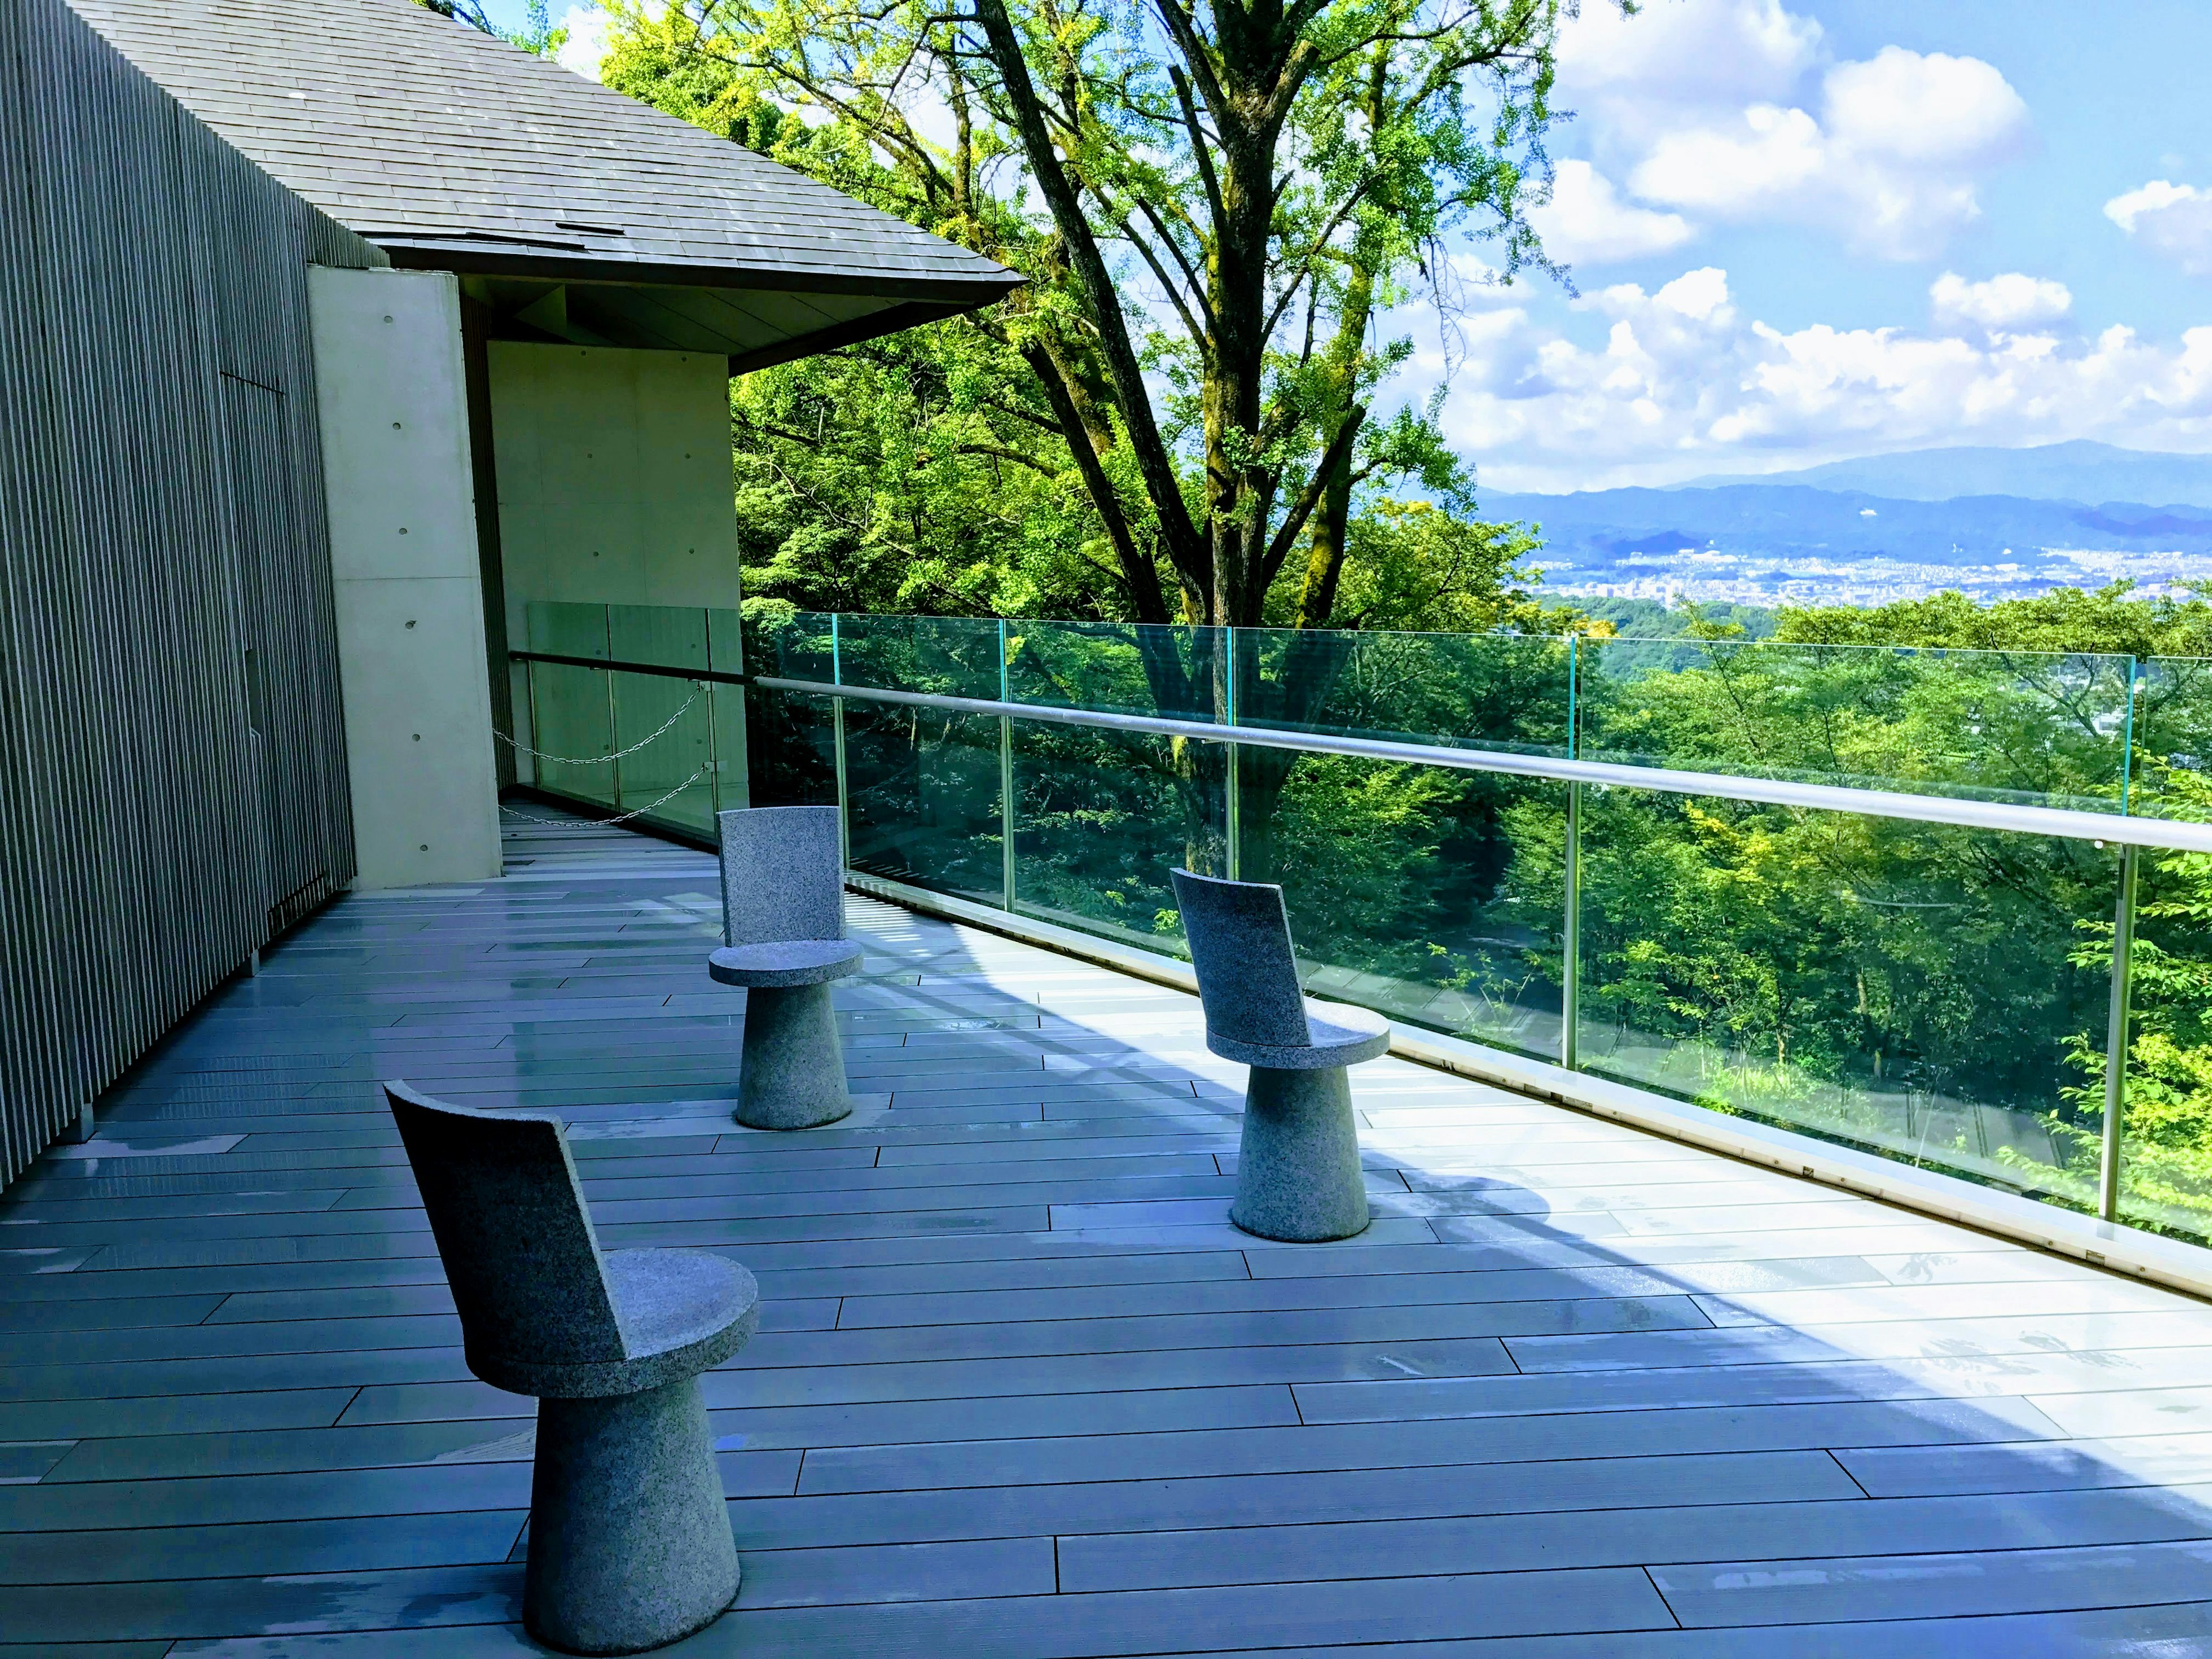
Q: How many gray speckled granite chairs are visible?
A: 3